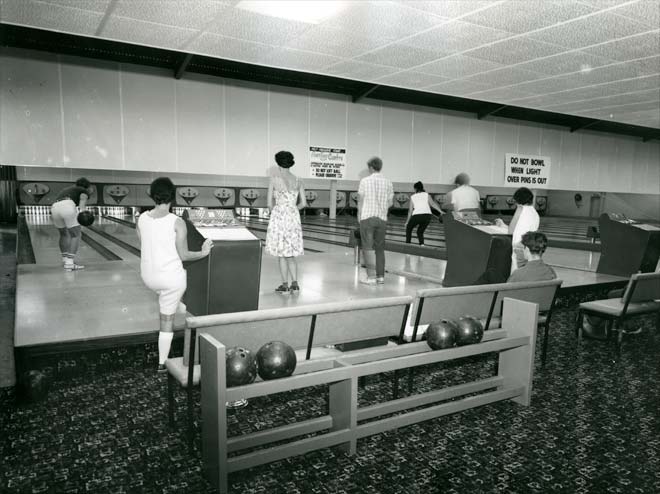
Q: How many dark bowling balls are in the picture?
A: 5